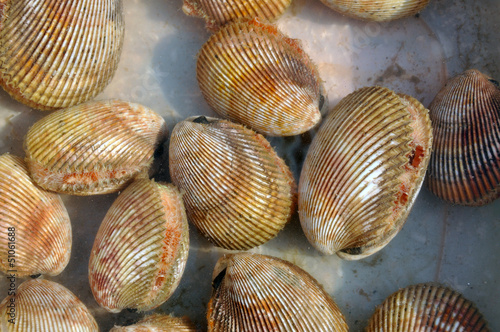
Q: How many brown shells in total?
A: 14